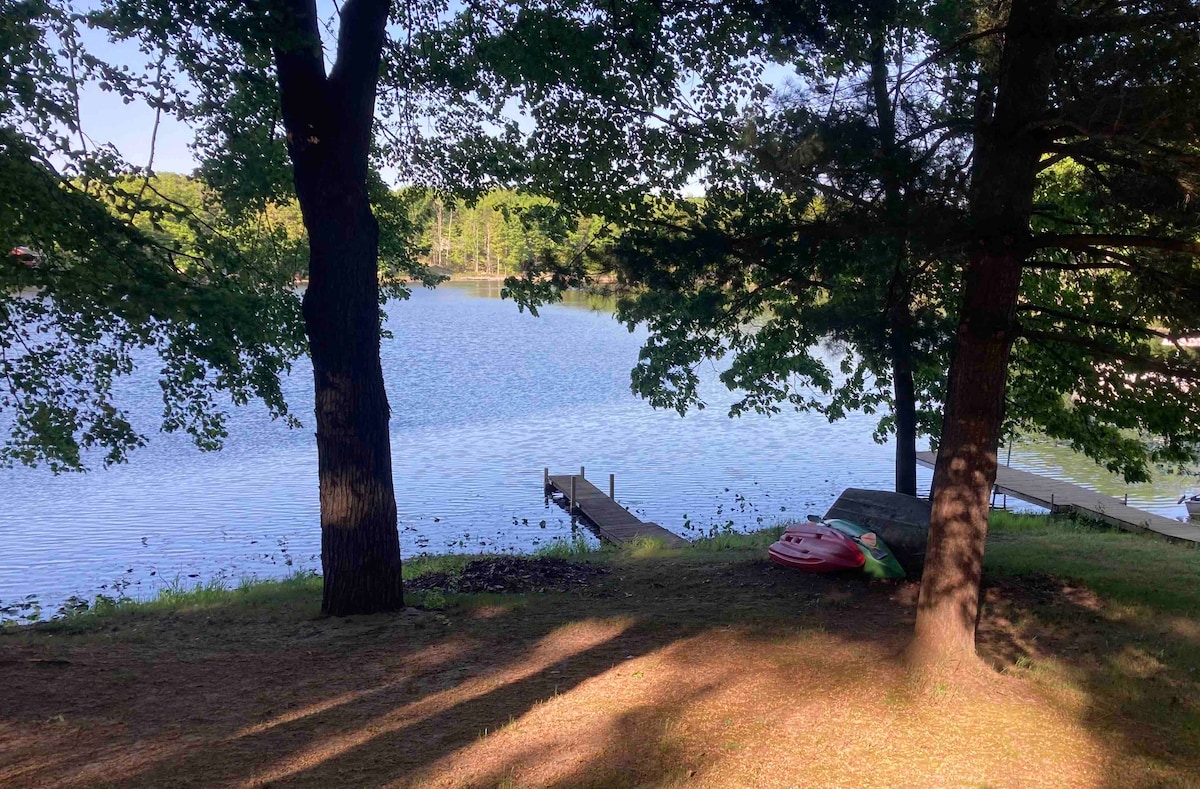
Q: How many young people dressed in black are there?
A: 0